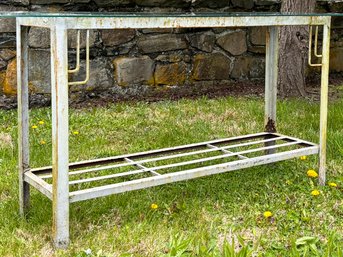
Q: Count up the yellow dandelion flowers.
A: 10